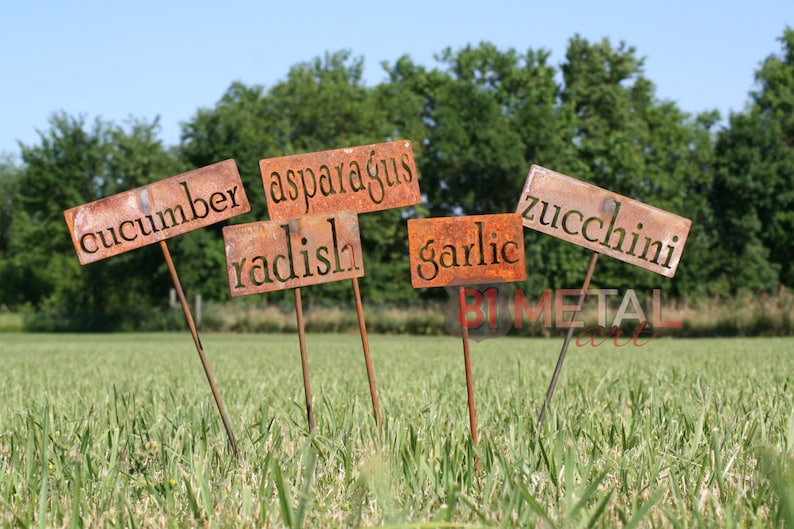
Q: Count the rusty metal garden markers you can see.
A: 5